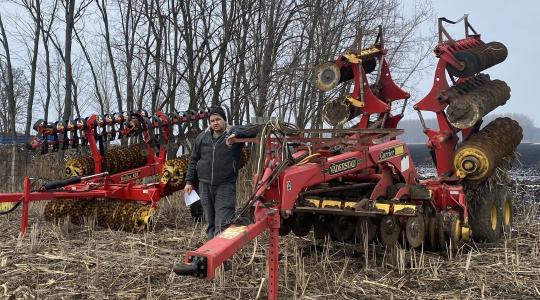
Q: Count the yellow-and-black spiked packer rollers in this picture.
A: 3